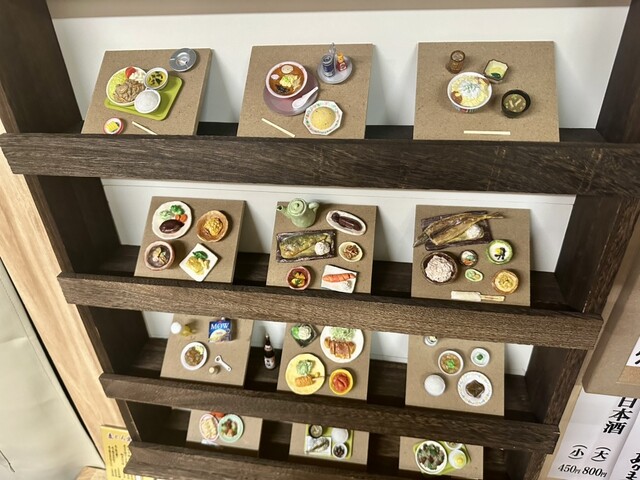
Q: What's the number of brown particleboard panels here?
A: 12